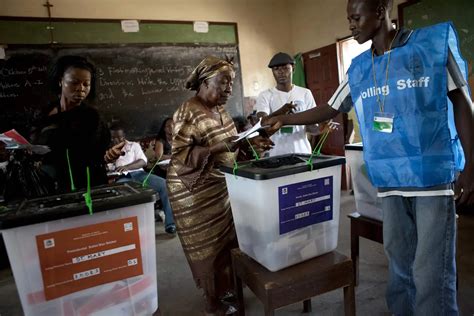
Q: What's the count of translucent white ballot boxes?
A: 3